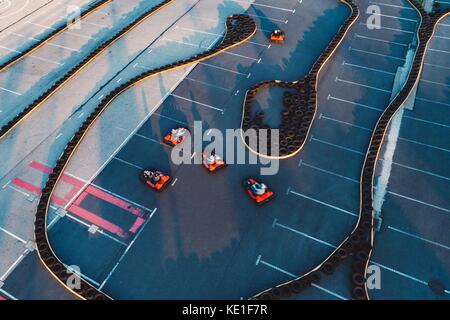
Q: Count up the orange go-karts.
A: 5